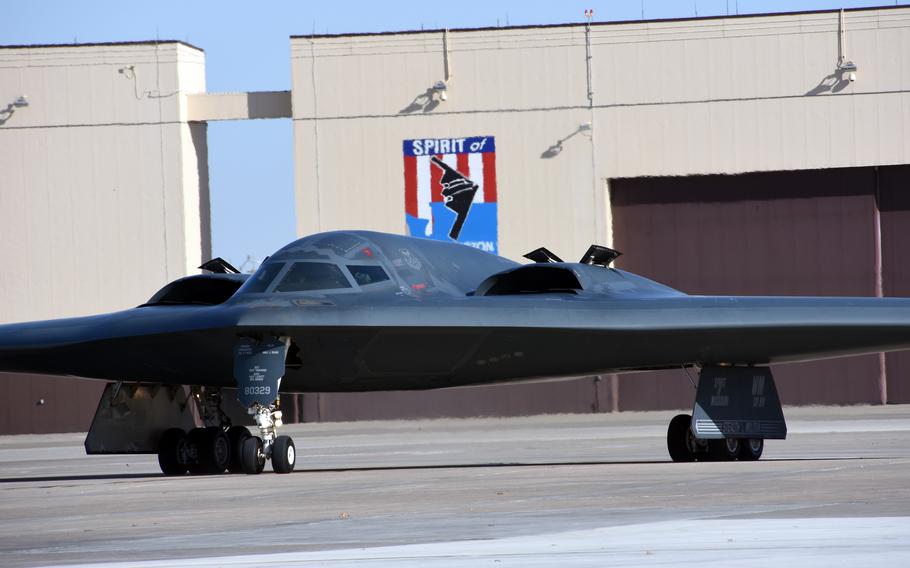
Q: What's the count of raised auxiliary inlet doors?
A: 3